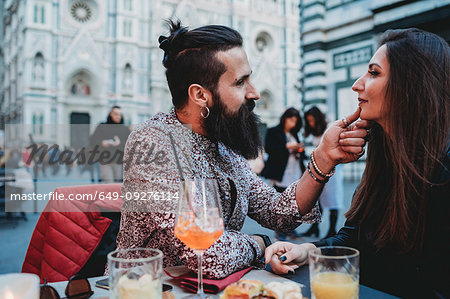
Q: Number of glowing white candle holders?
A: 1